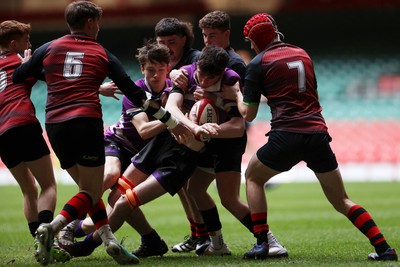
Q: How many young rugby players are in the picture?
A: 7